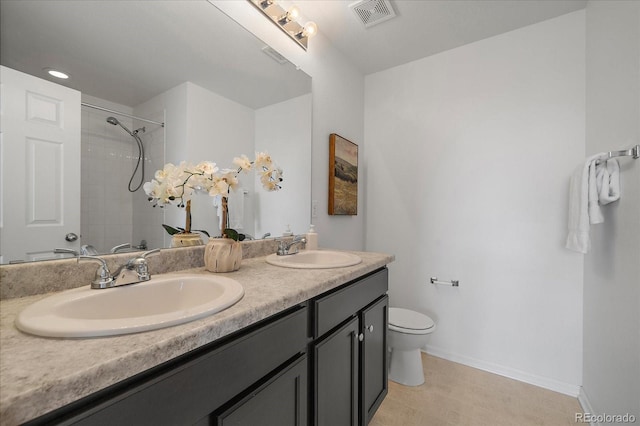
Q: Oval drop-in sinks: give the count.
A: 2